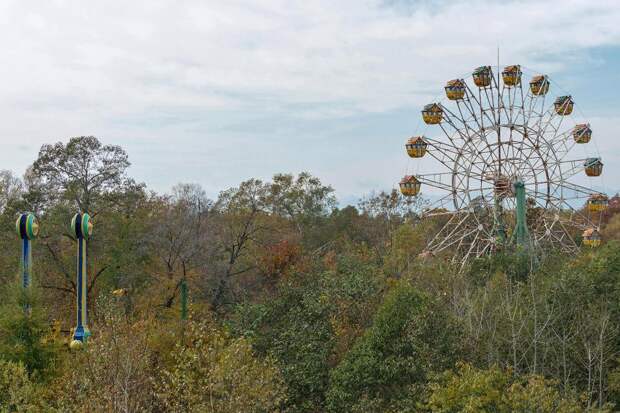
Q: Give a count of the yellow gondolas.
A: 12